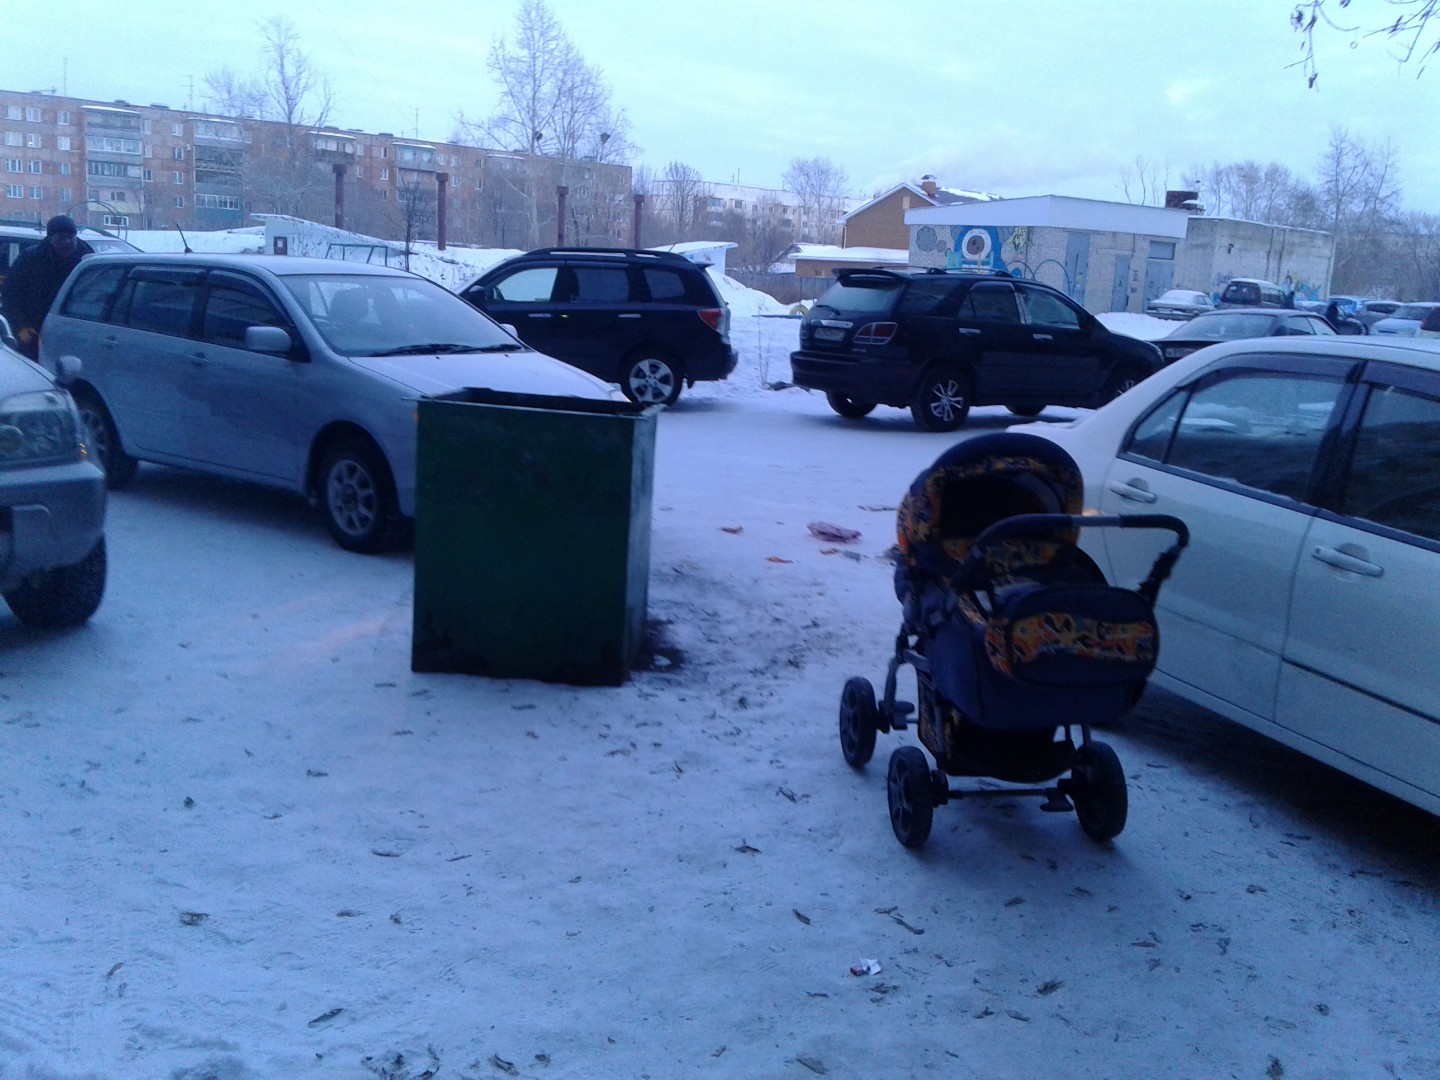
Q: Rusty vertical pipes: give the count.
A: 4